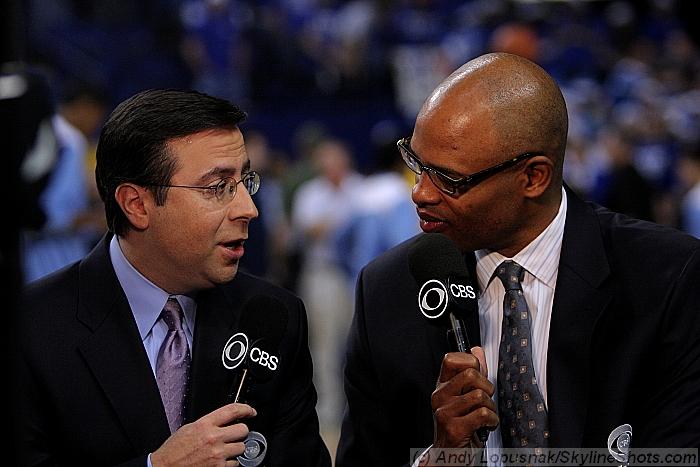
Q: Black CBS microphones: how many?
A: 2